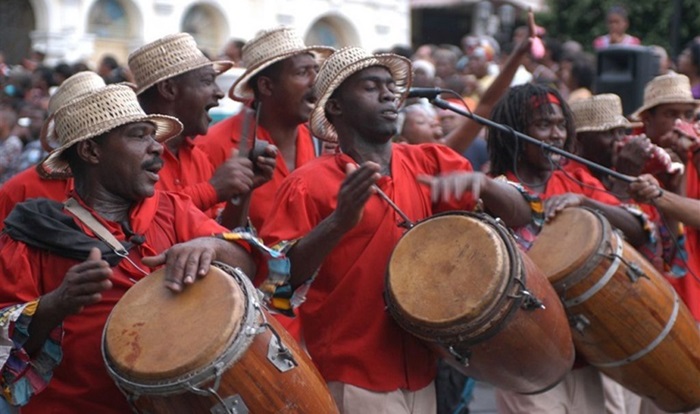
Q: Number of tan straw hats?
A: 7